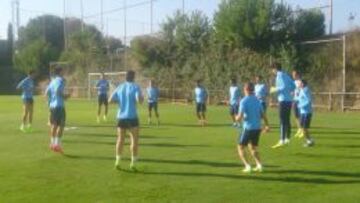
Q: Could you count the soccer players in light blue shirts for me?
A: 12